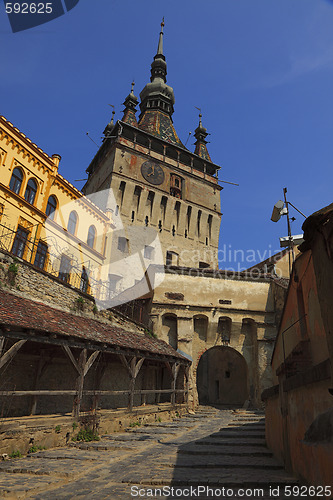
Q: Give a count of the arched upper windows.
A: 5